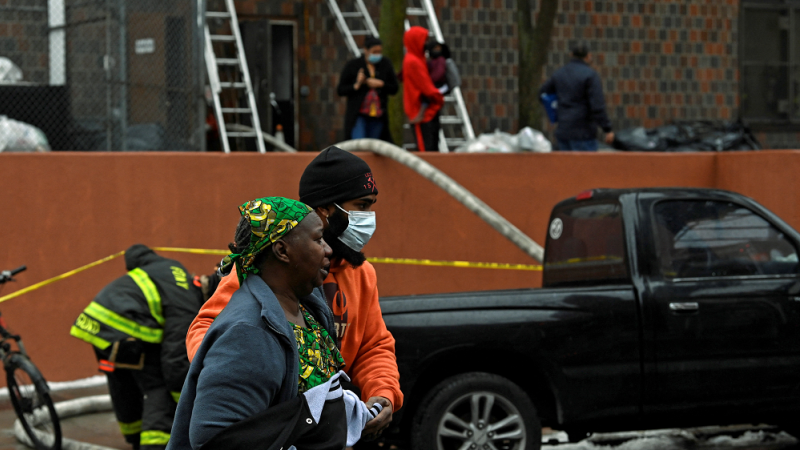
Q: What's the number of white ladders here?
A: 3